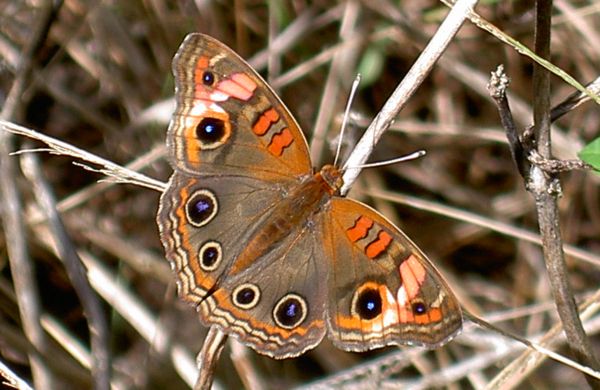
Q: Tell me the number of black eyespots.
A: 8